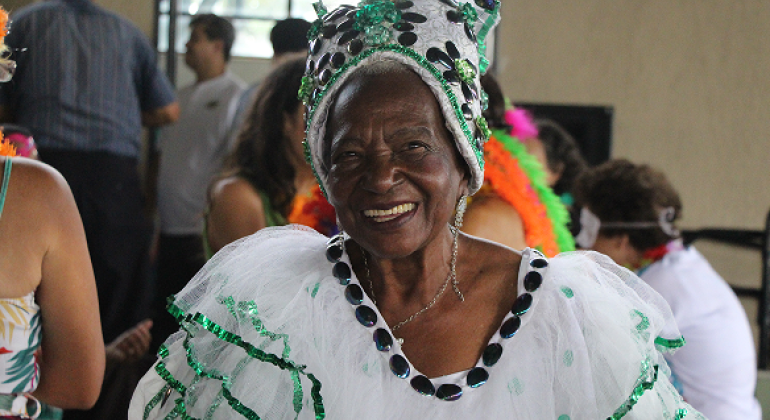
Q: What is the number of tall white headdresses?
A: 1